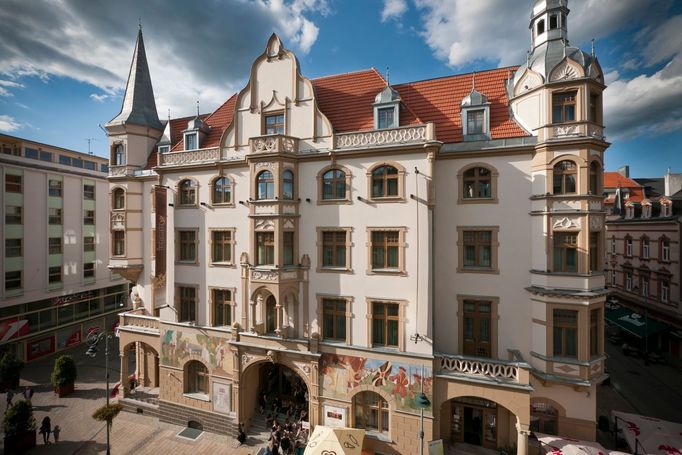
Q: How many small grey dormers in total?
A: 4